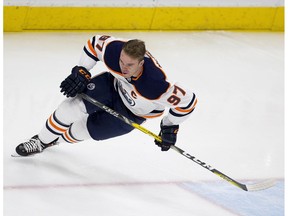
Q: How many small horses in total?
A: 0